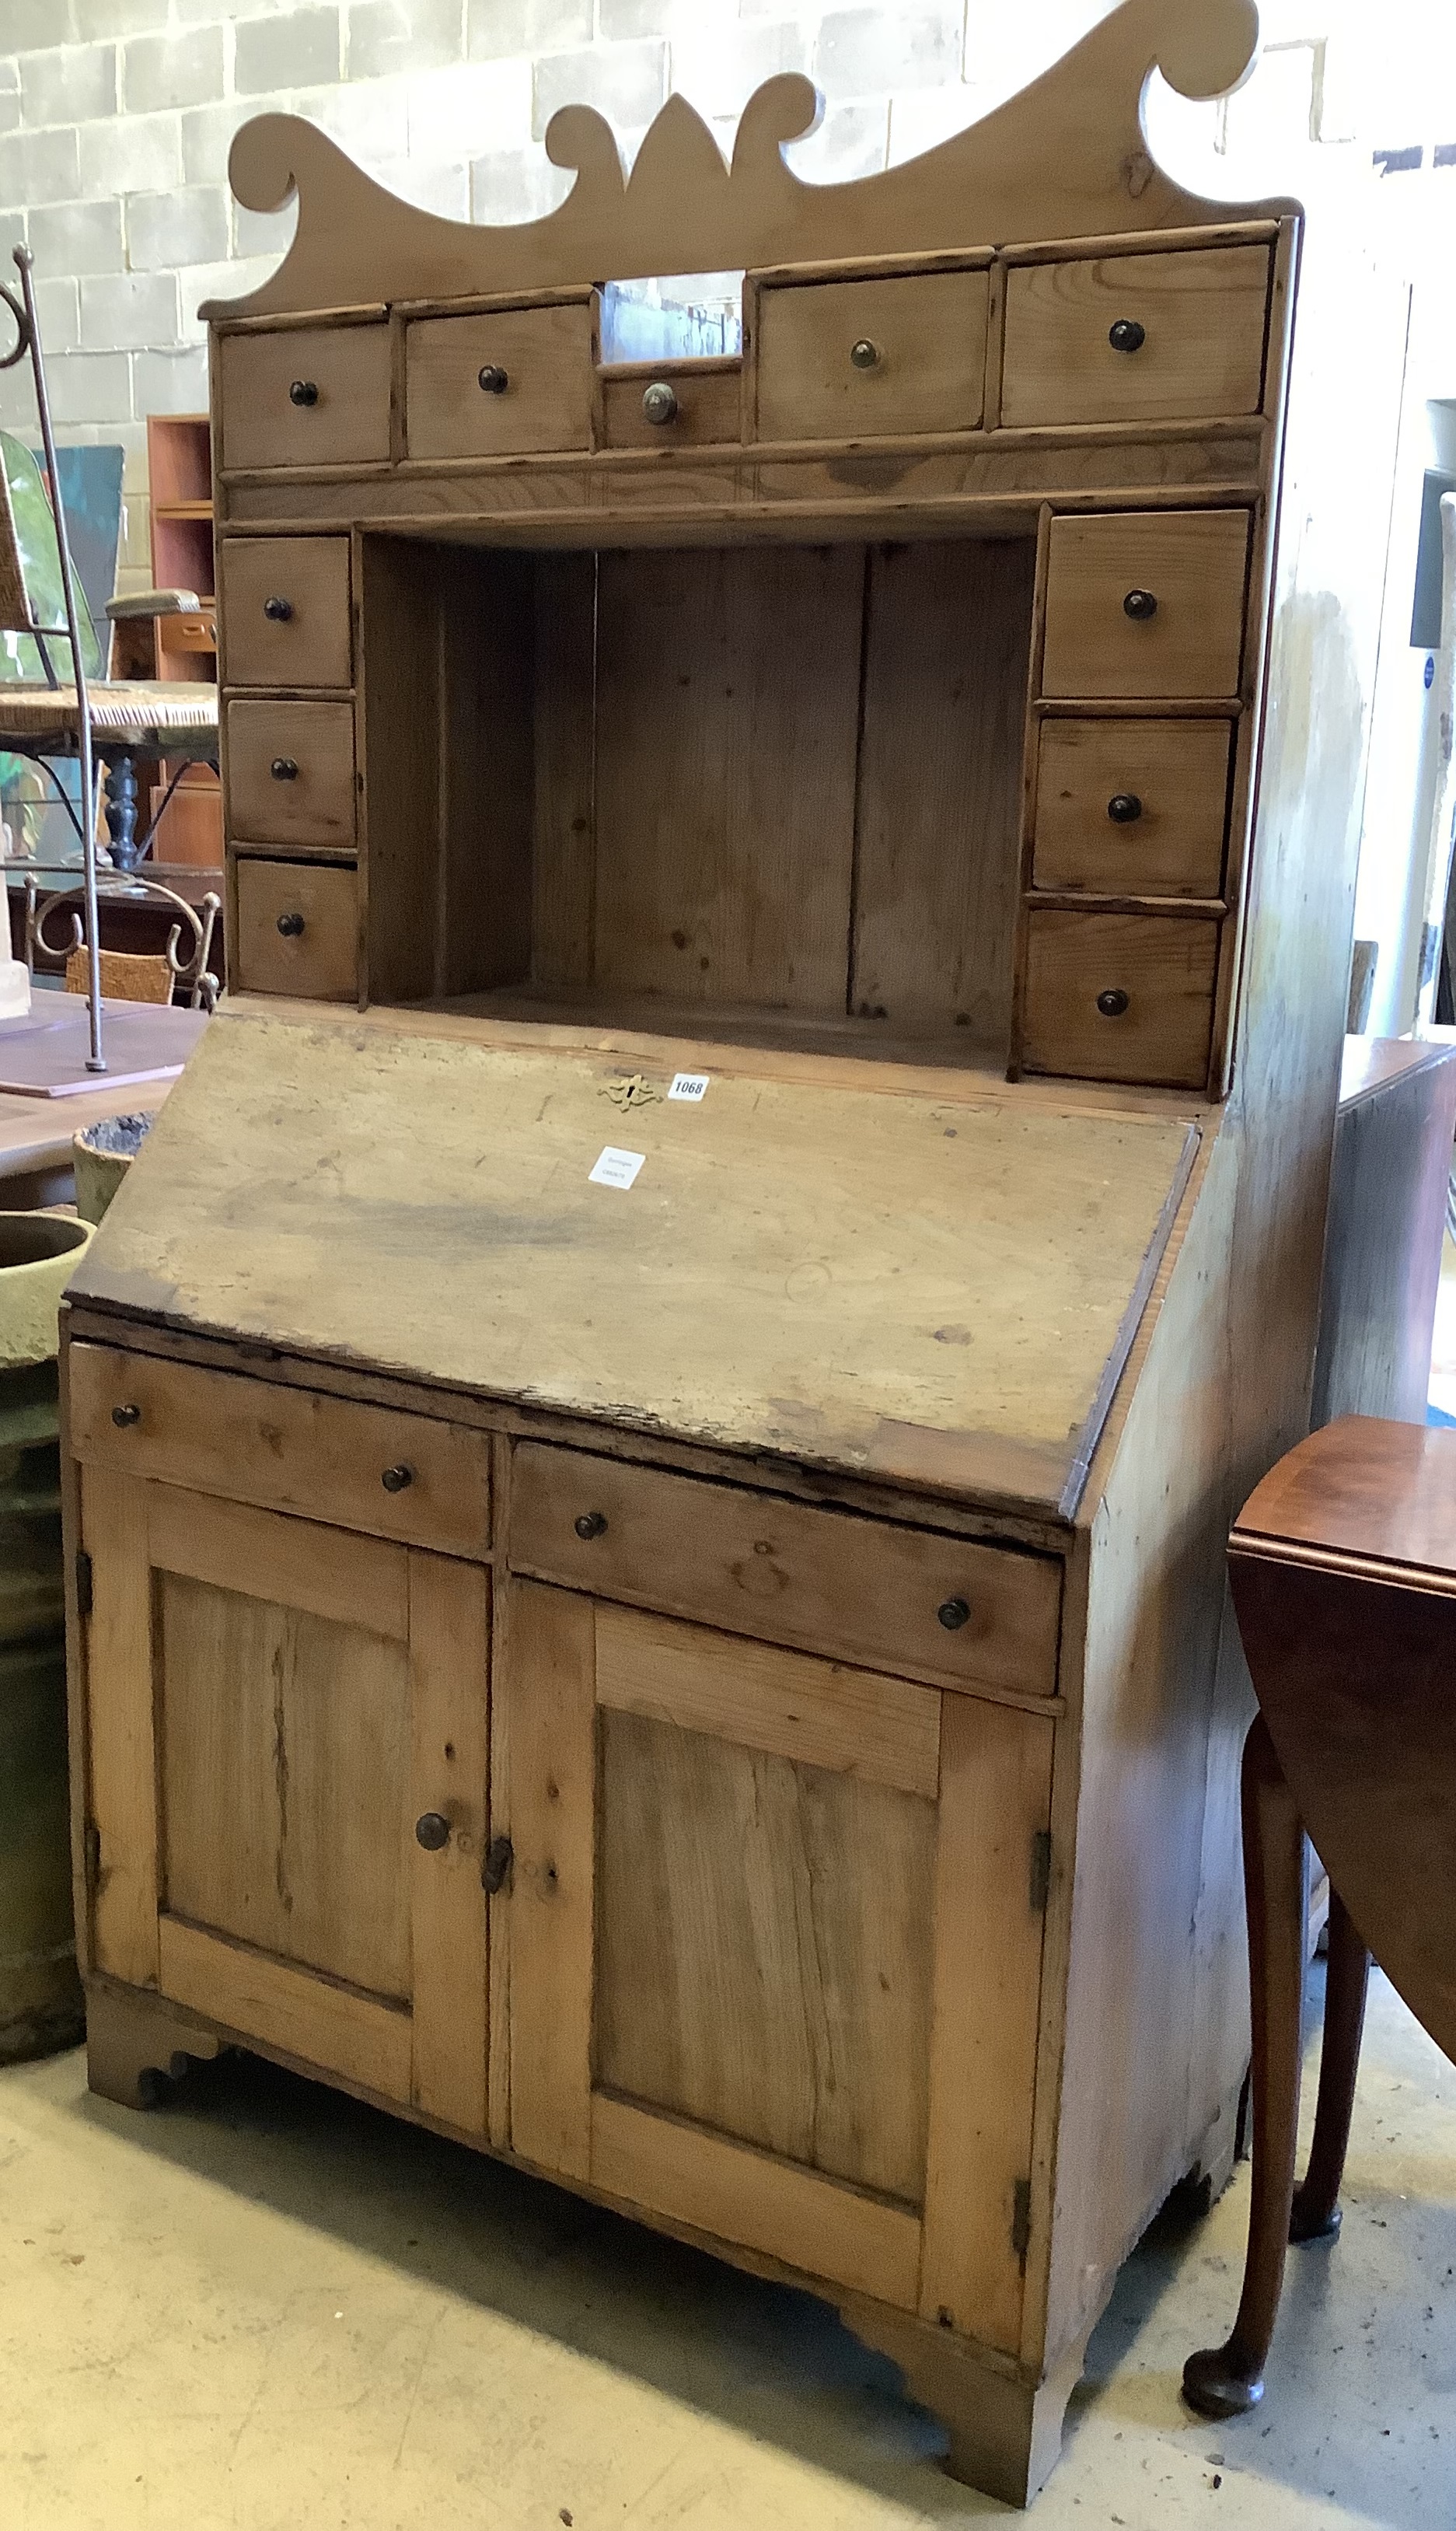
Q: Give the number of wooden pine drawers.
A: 13